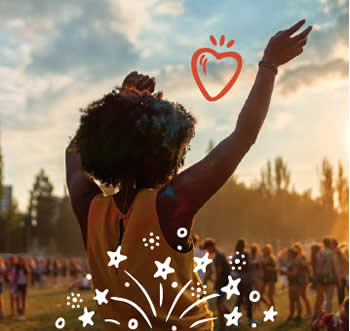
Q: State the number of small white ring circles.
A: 4